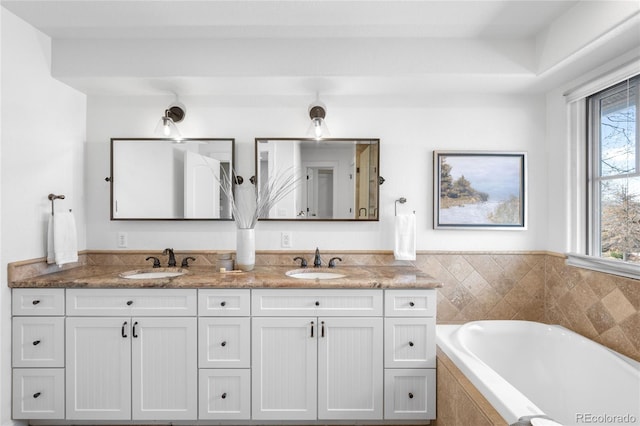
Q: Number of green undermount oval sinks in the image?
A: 0